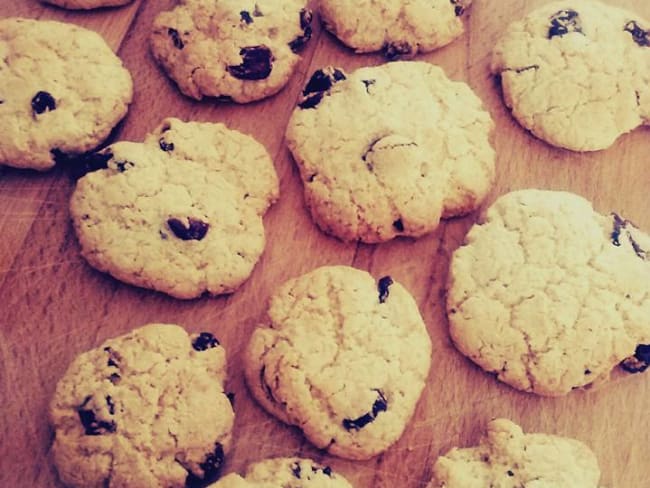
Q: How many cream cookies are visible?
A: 12